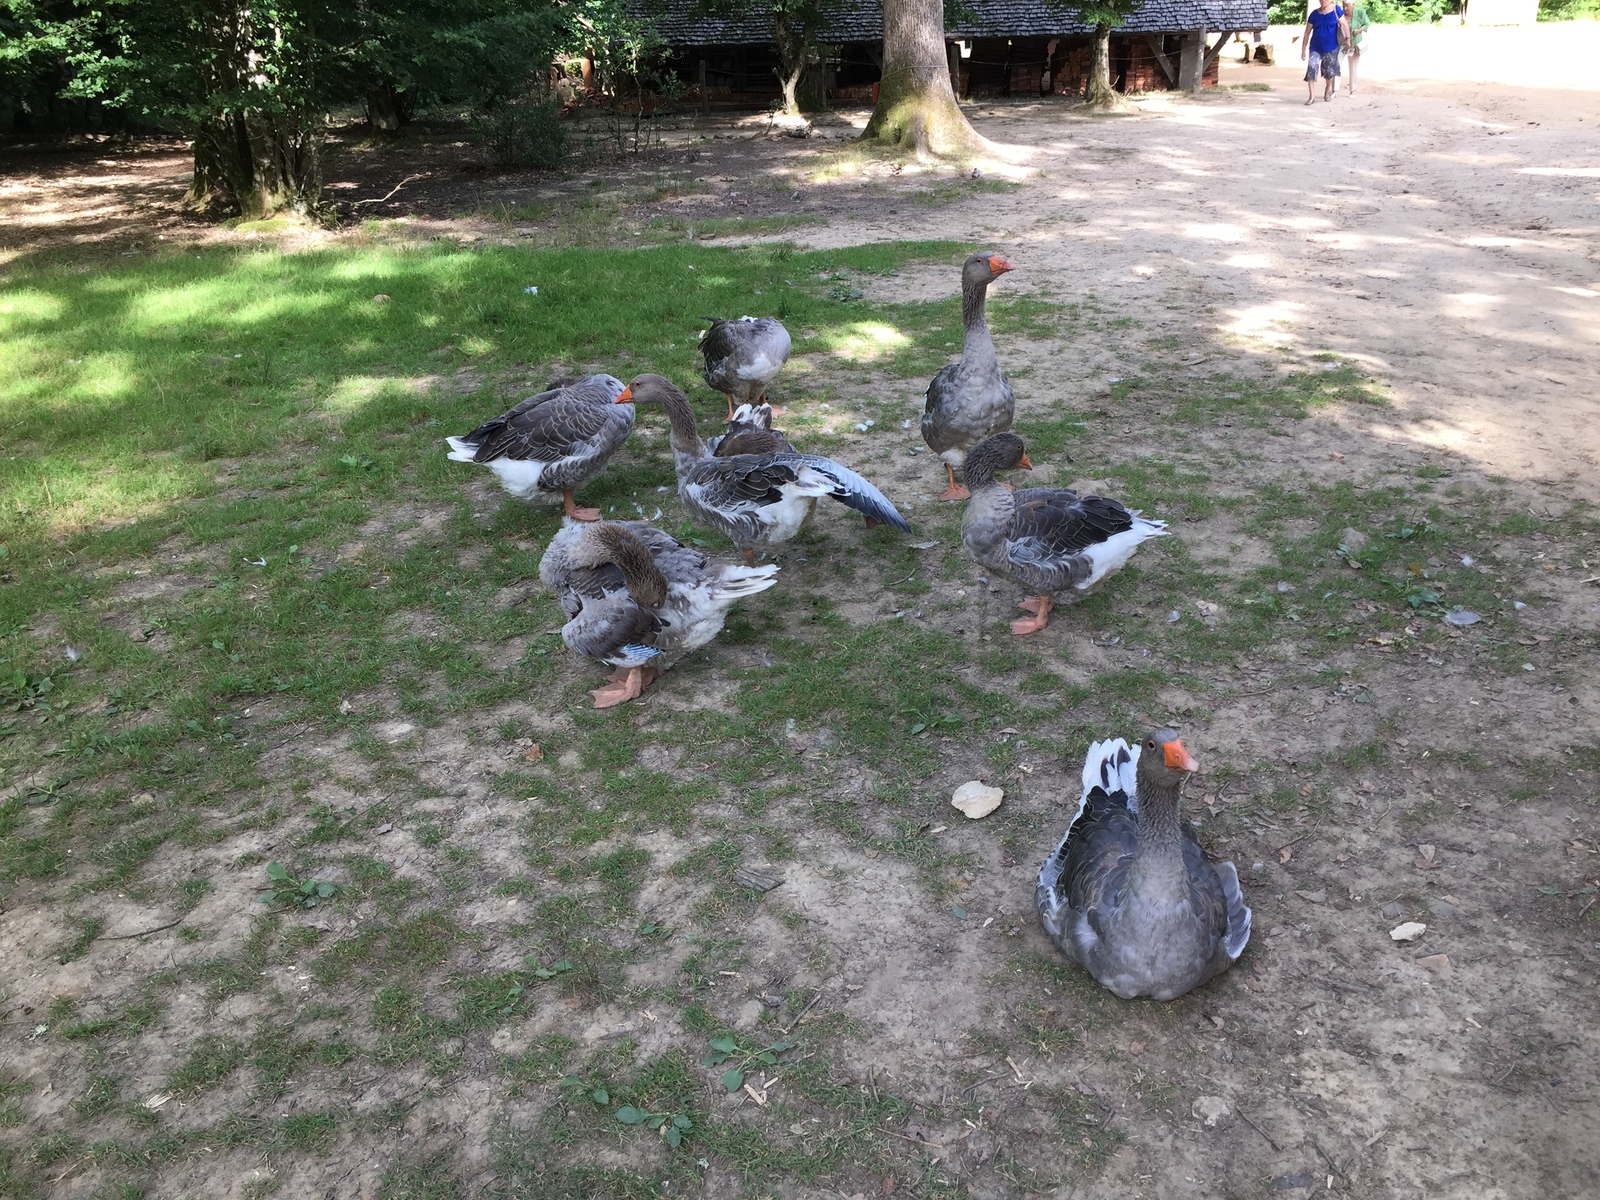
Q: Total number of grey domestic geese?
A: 8